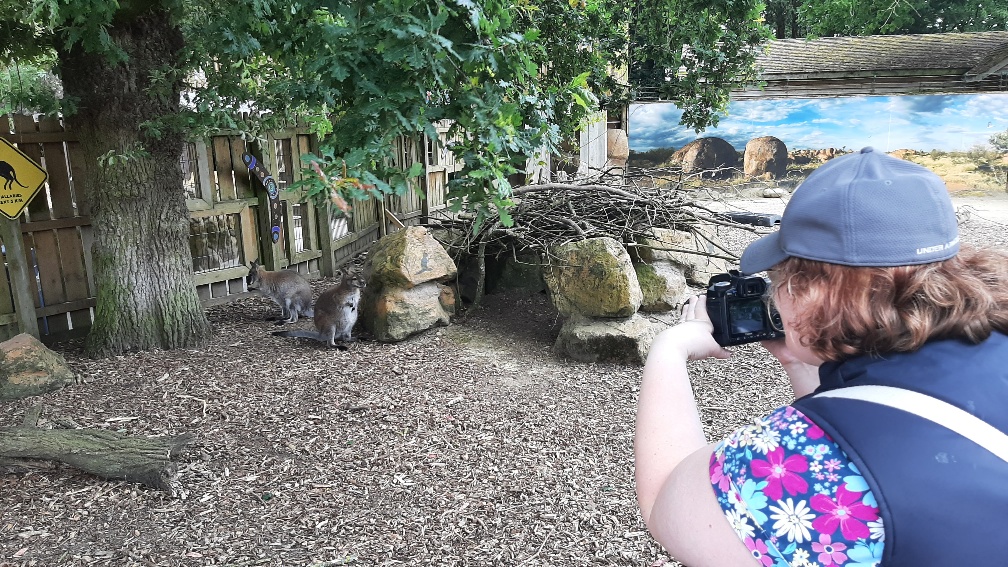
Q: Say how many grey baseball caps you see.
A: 1